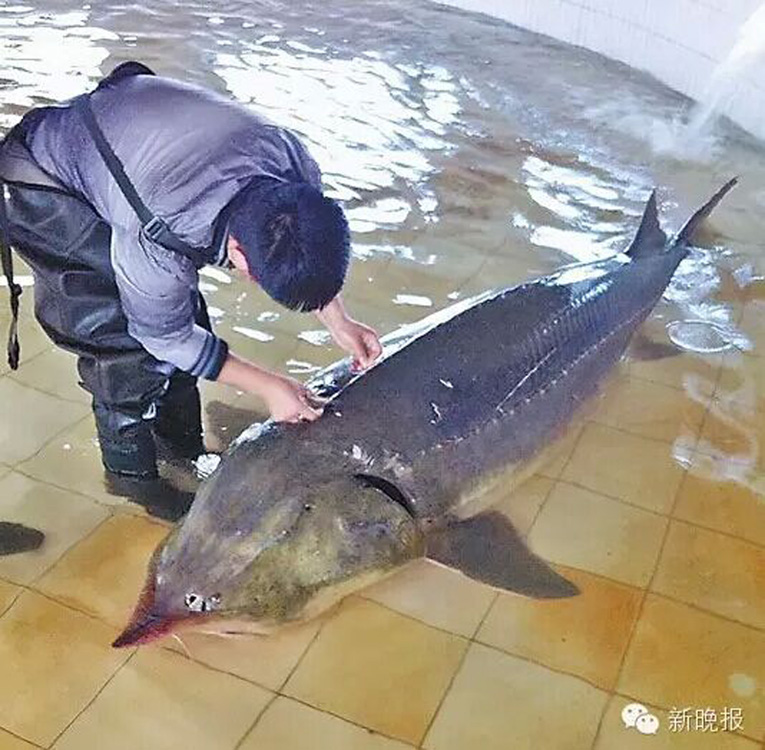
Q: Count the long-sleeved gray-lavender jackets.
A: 1